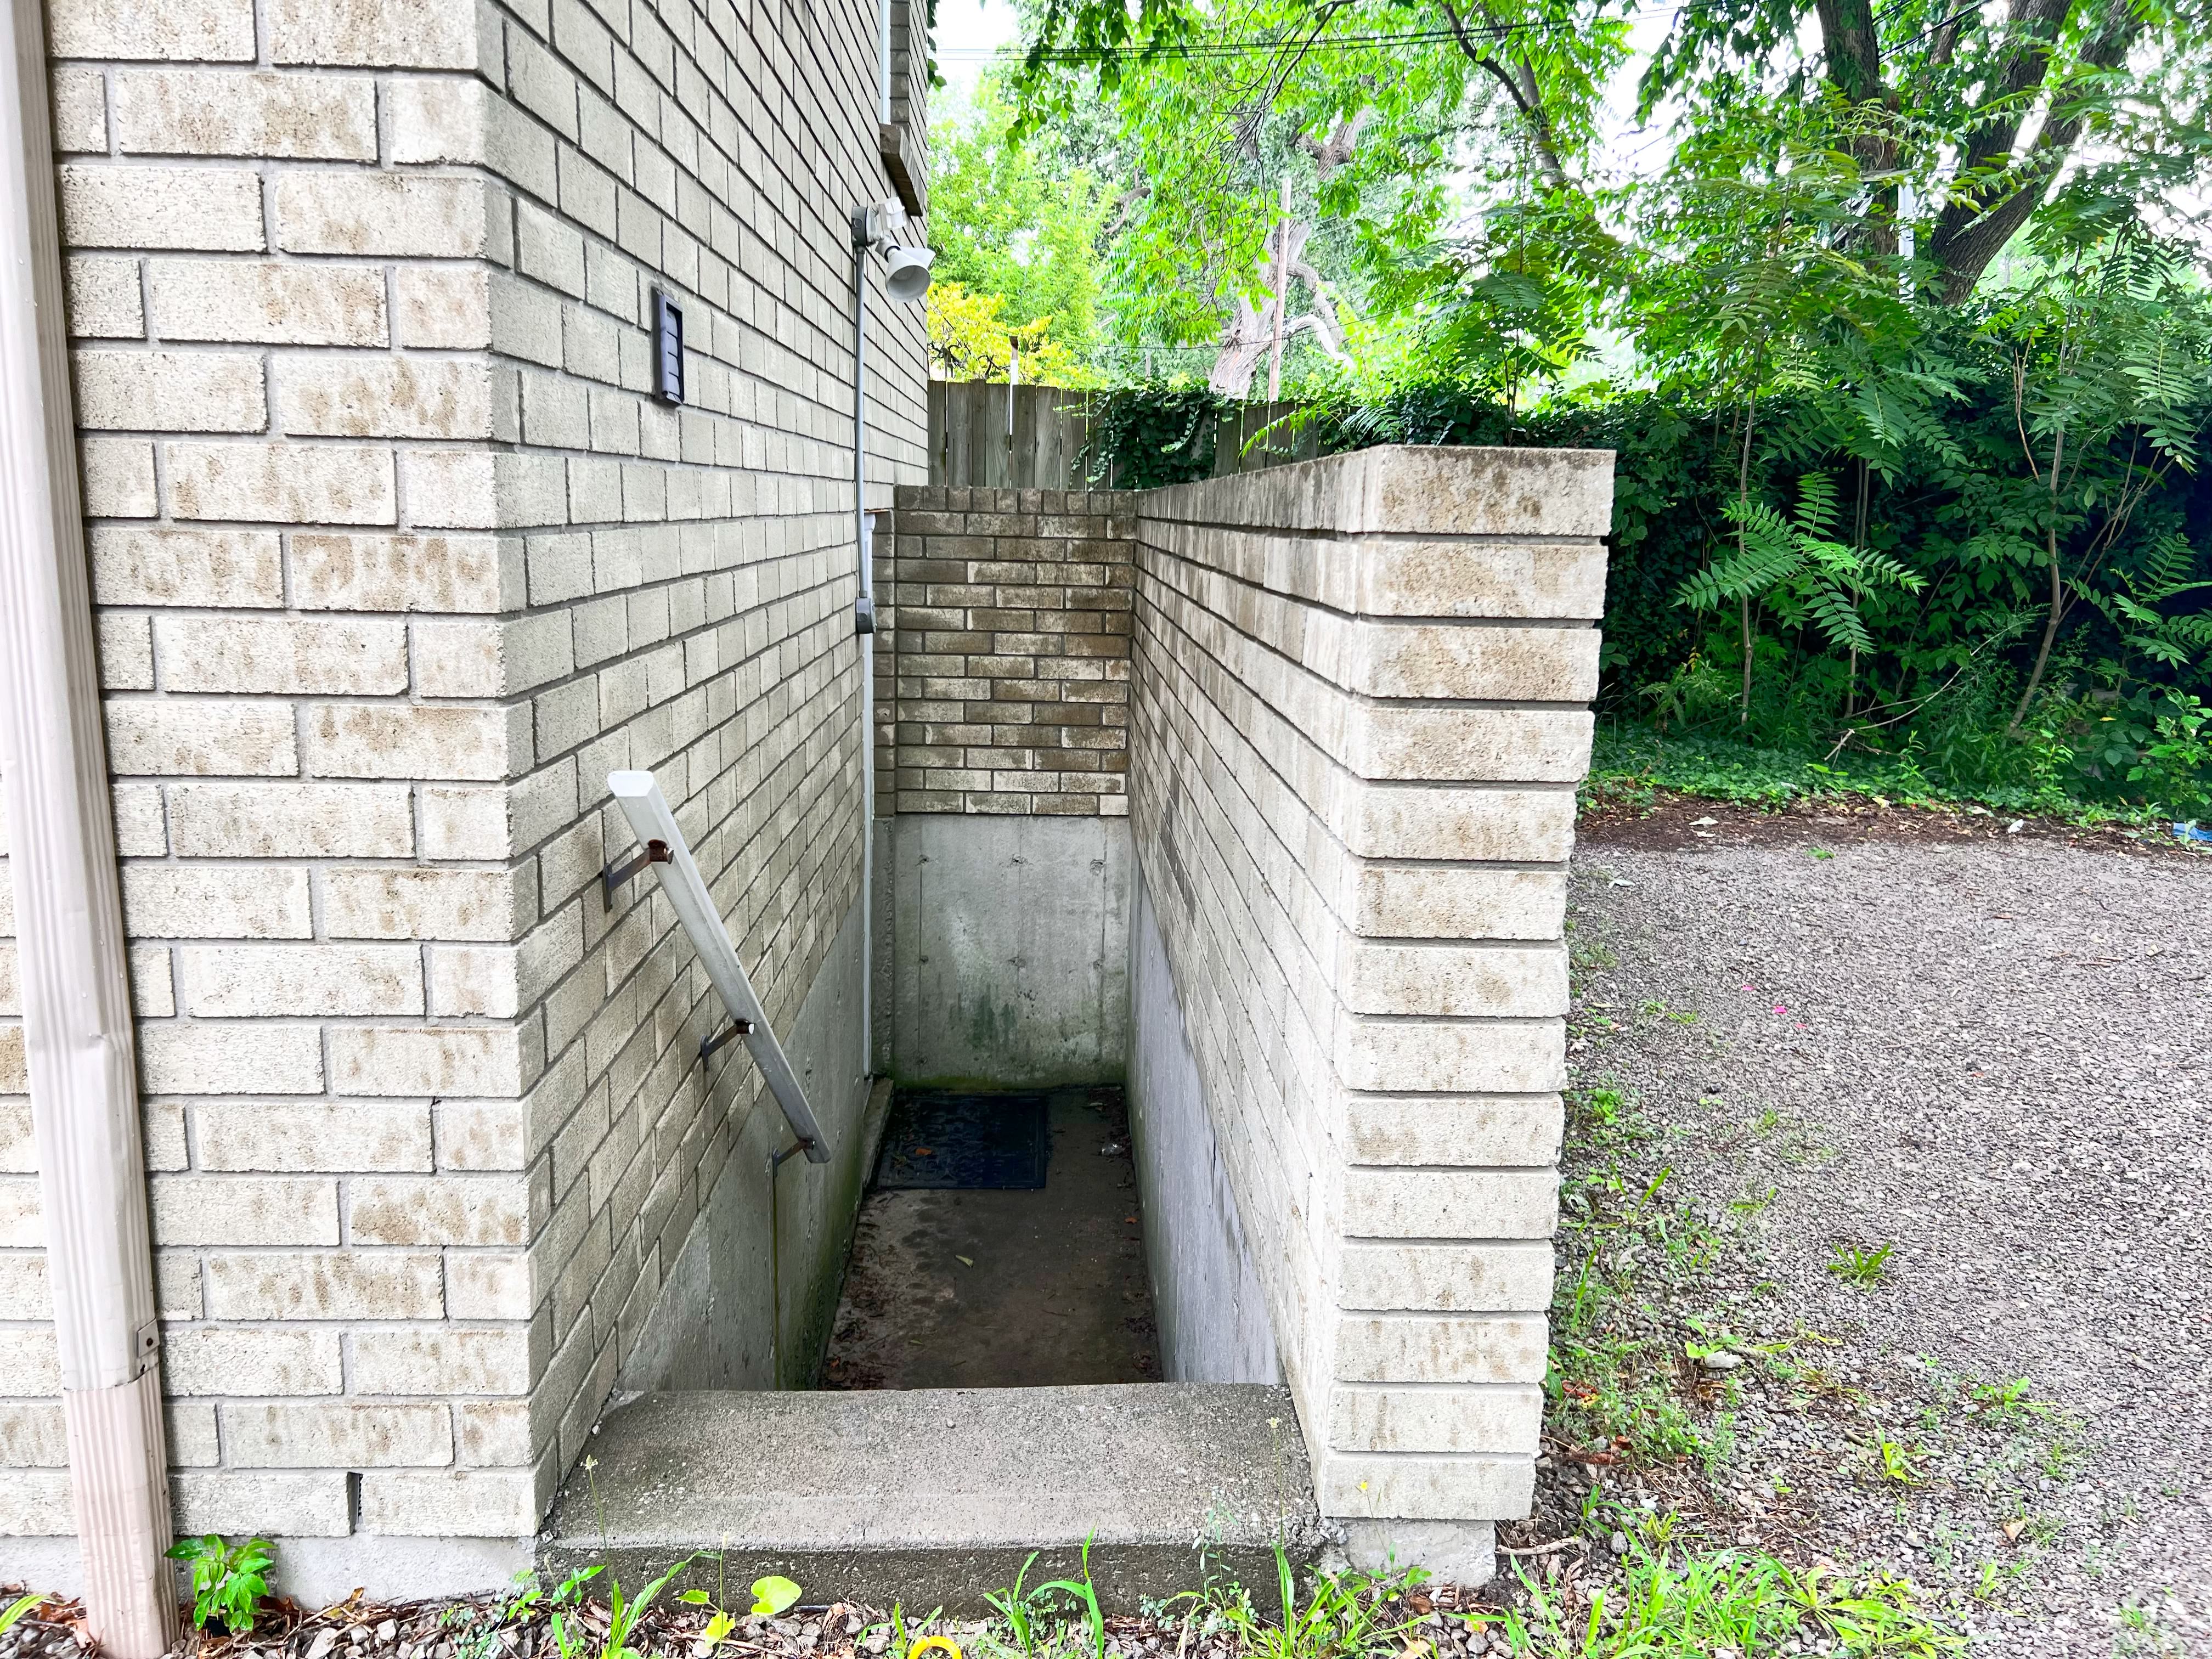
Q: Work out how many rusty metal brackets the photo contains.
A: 3